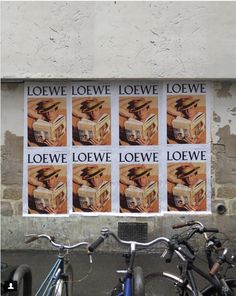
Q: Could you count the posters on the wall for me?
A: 8